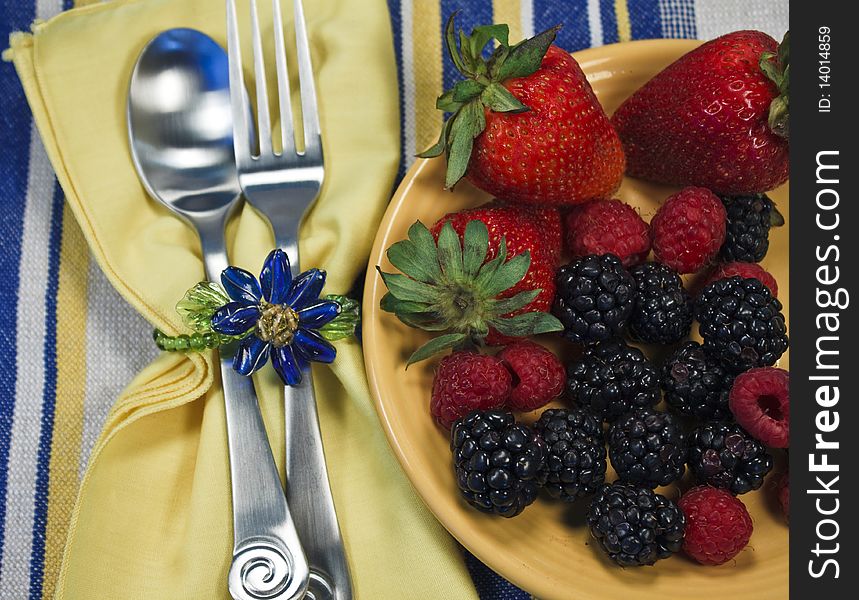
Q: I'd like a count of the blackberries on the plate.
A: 11